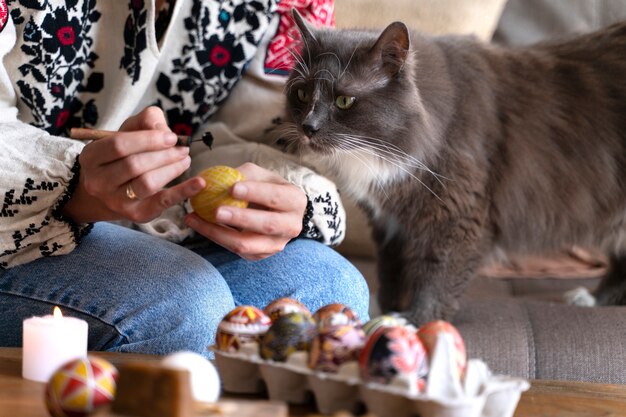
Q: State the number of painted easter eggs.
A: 10